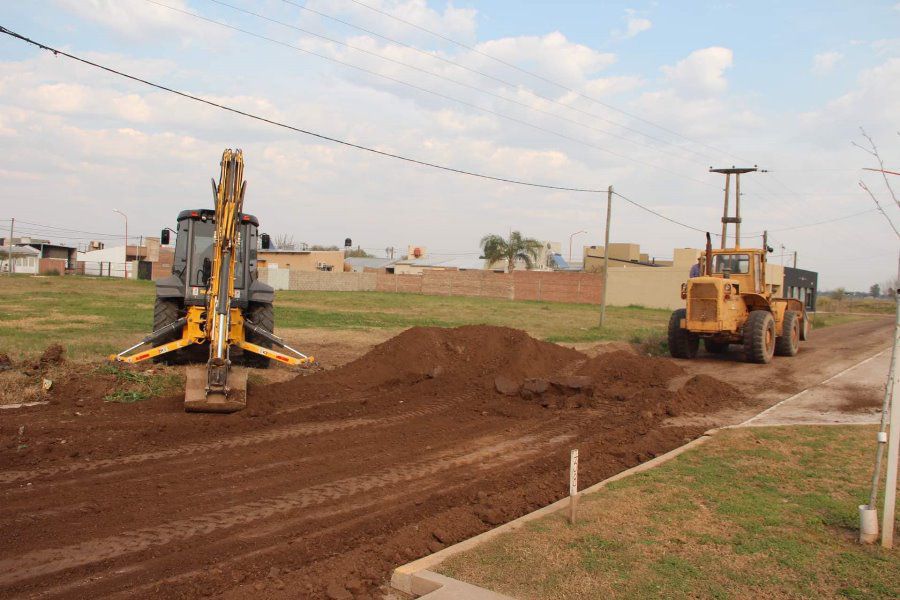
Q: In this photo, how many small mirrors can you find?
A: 2